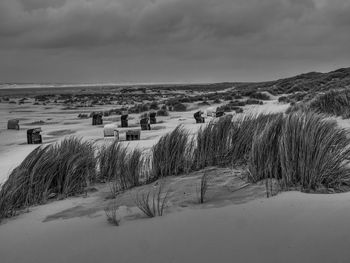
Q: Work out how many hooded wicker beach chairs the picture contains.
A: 11